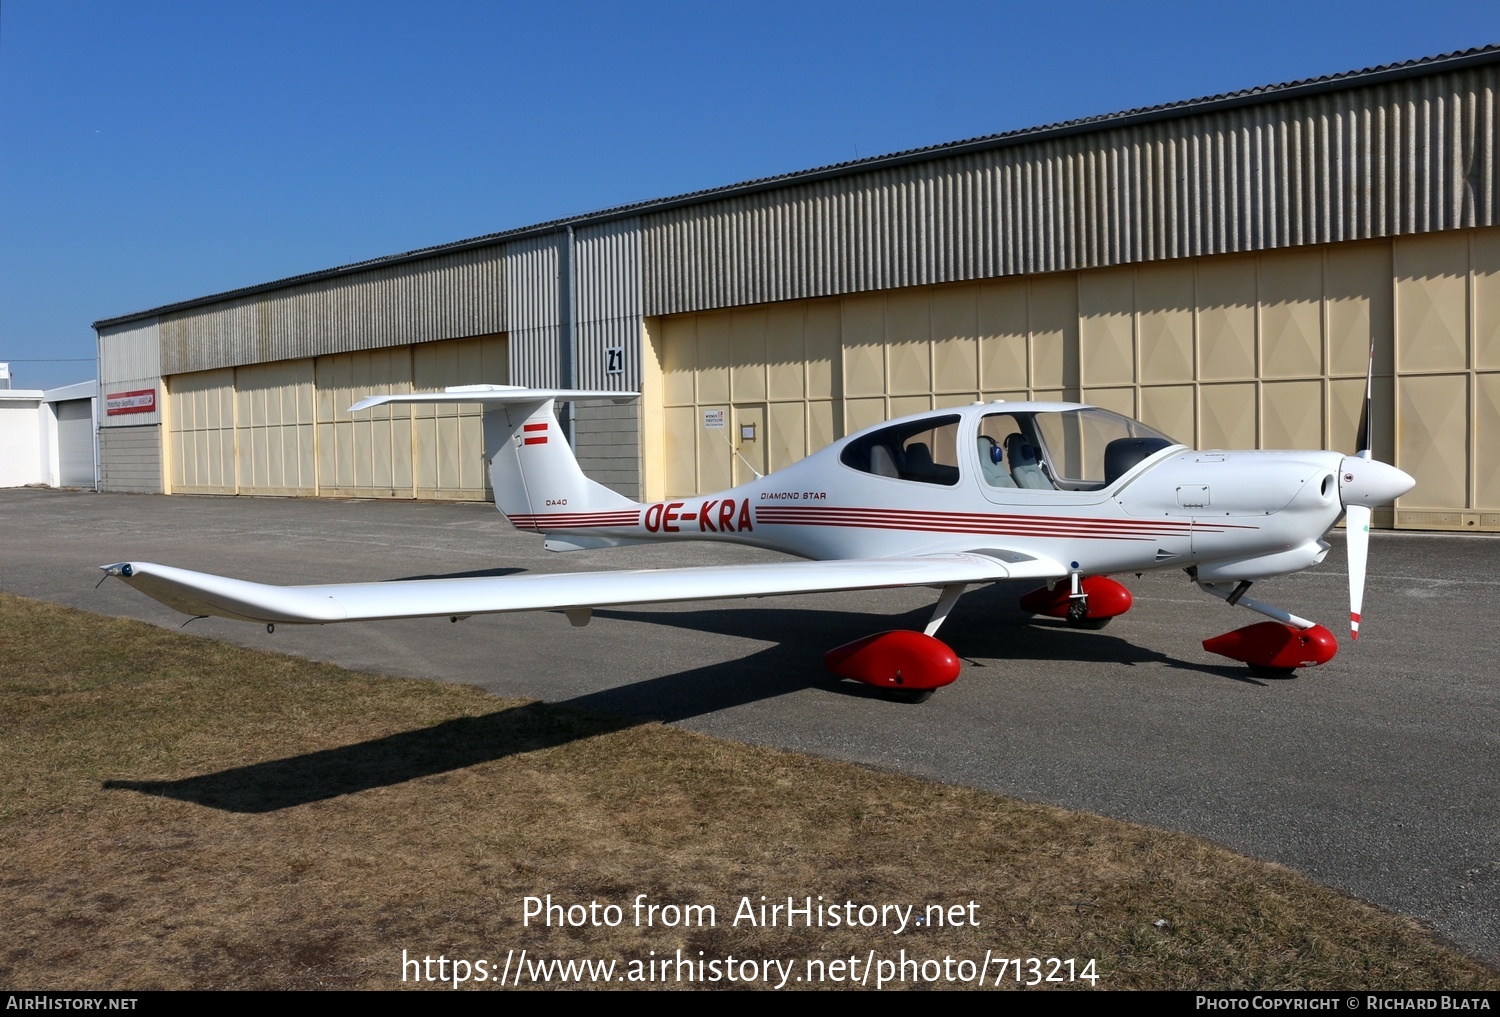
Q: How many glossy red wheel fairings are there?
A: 3